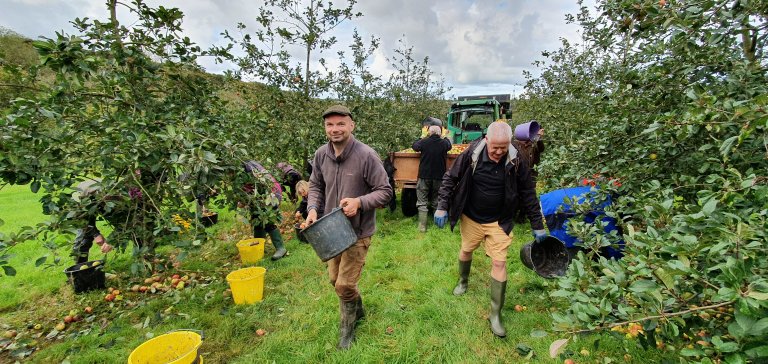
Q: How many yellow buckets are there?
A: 3